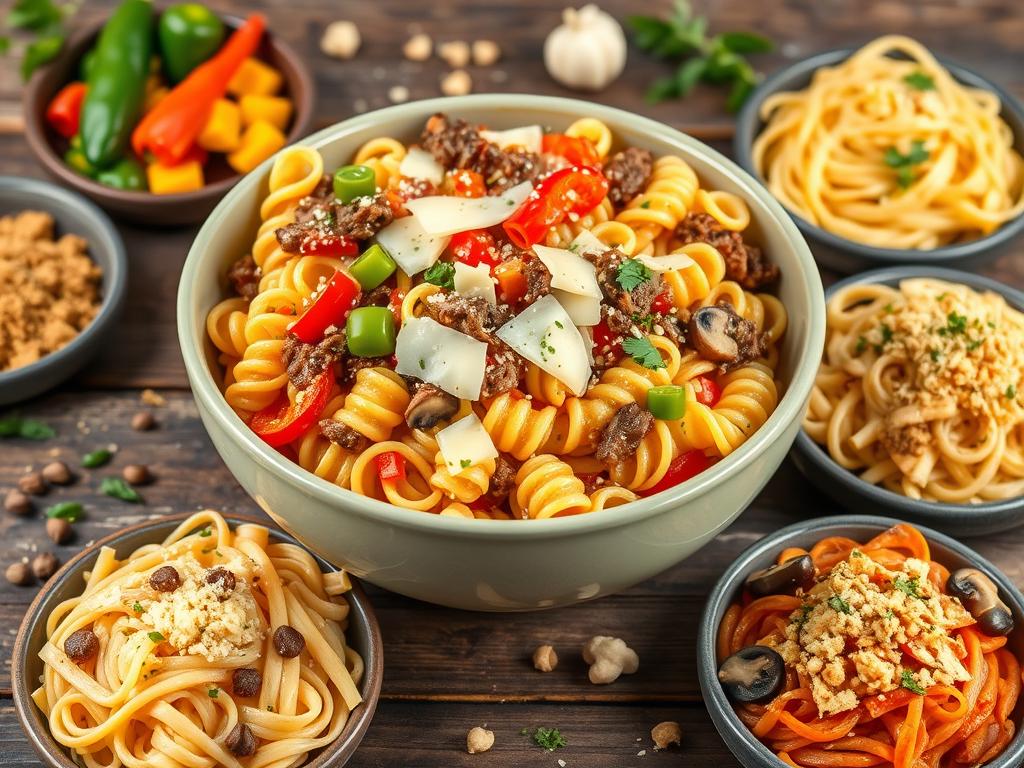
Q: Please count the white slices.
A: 12